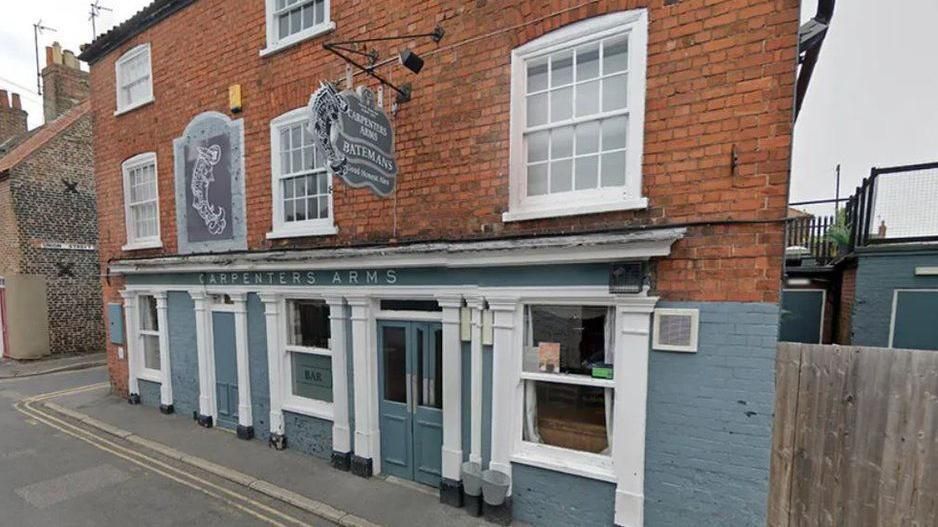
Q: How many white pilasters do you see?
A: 11